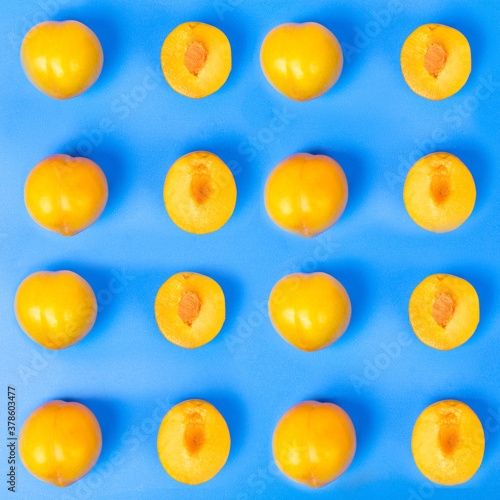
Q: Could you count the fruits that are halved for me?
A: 8